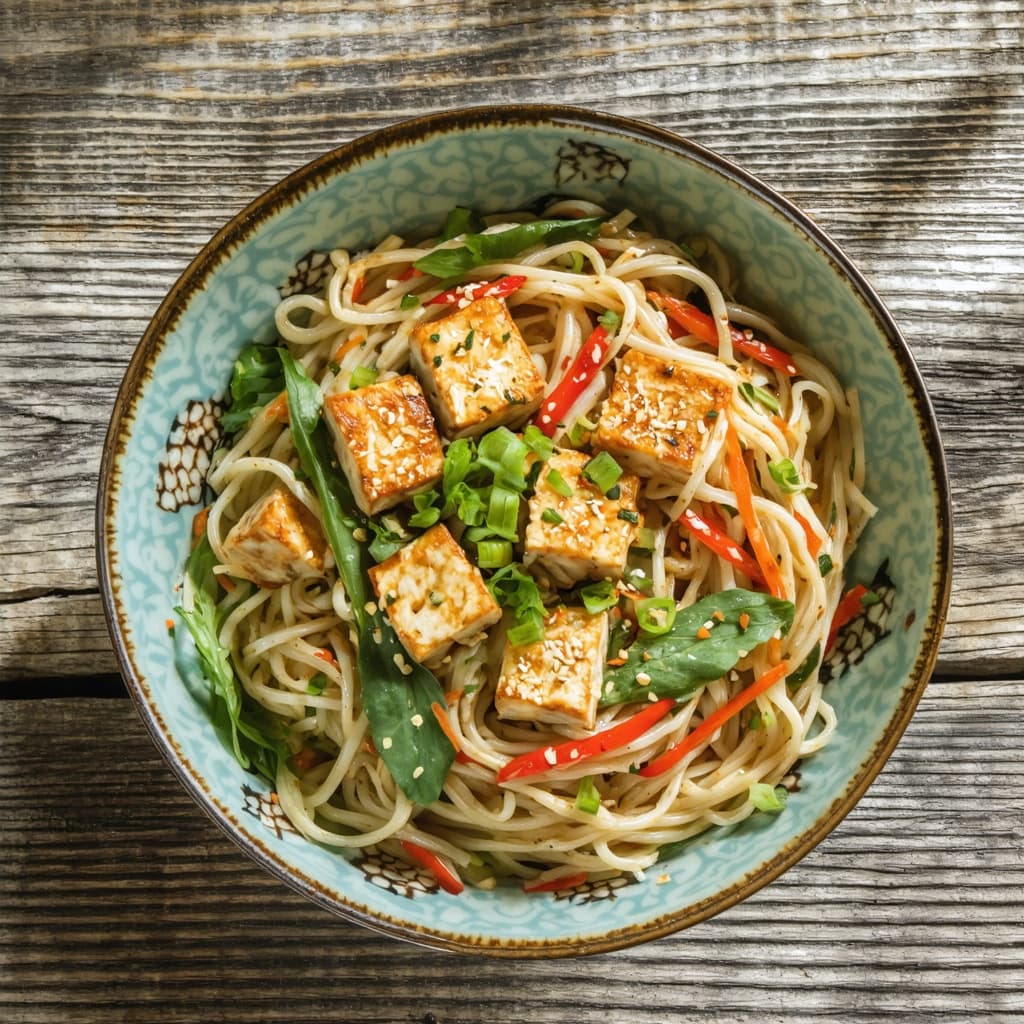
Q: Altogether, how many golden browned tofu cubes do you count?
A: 7